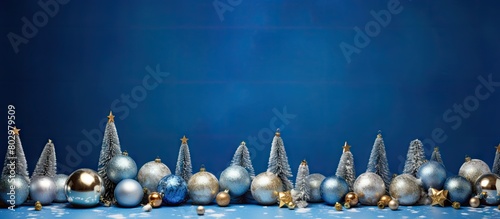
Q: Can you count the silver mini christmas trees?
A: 12